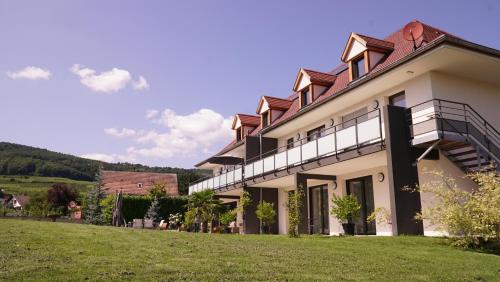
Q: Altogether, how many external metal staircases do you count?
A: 1